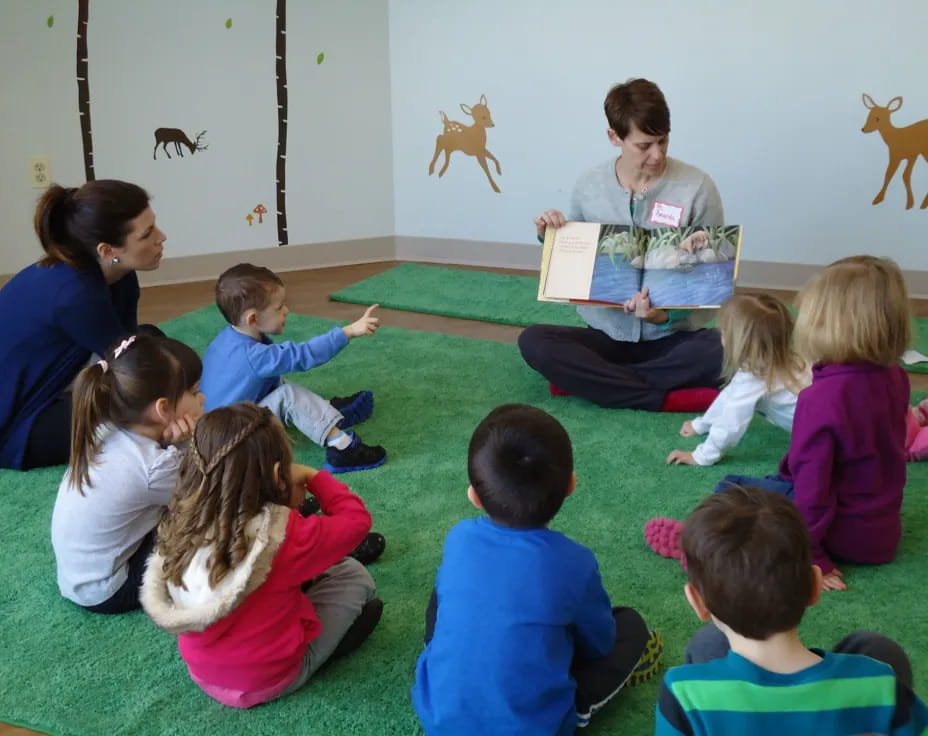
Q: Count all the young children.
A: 7